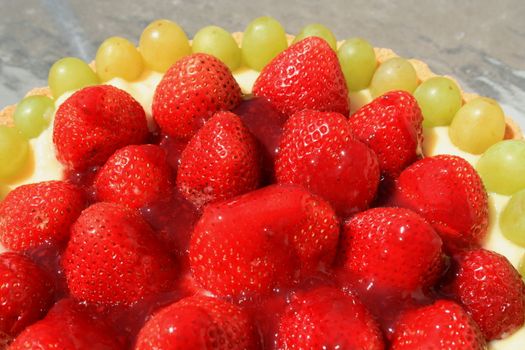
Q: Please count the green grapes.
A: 14